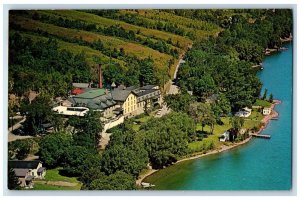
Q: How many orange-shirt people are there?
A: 0